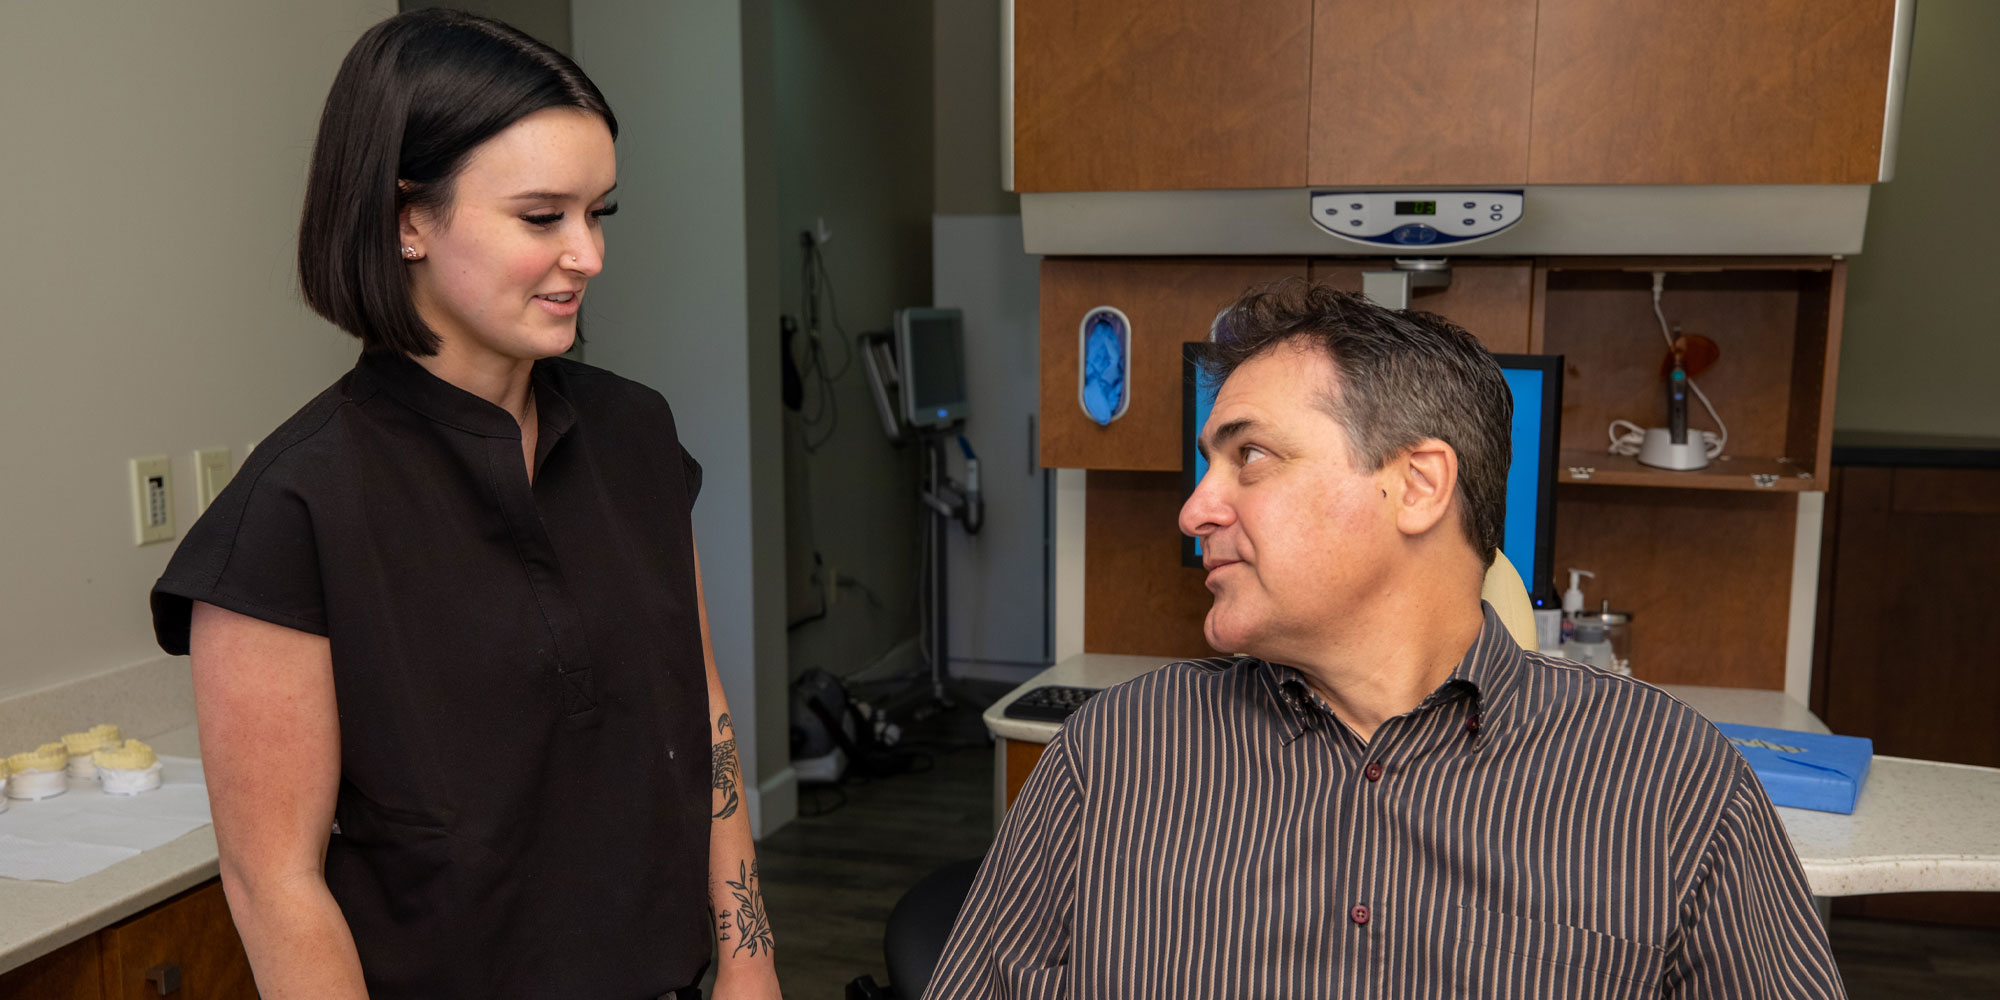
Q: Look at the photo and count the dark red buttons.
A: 3